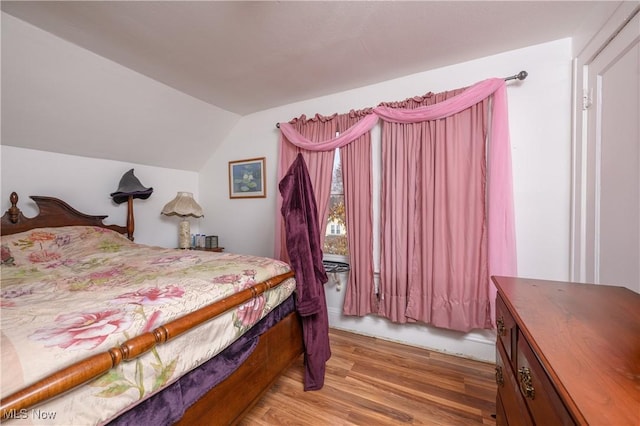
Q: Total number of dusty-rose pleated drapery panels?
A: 4